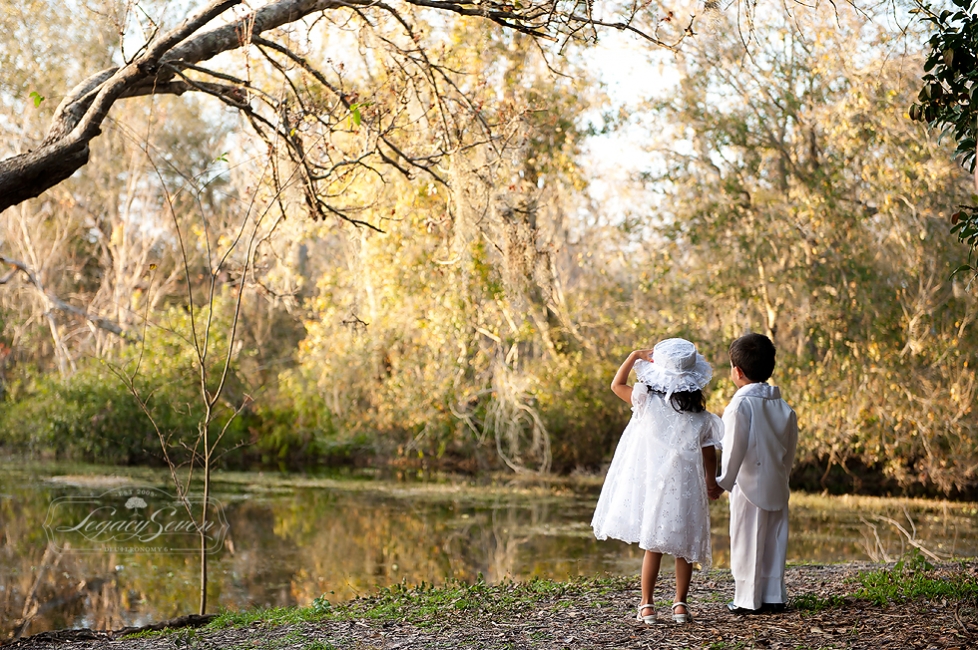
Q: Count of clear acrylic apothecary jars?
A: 0